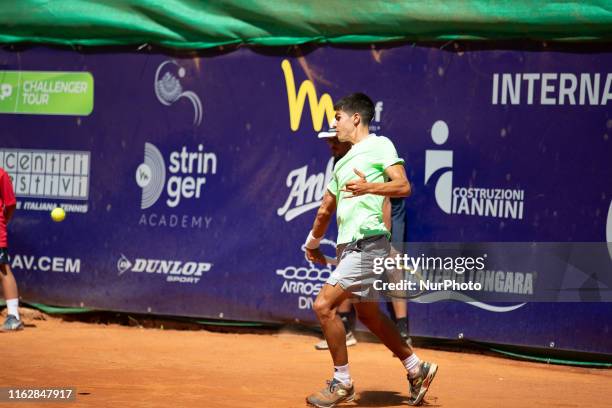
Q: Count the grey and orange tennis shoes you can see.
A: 2